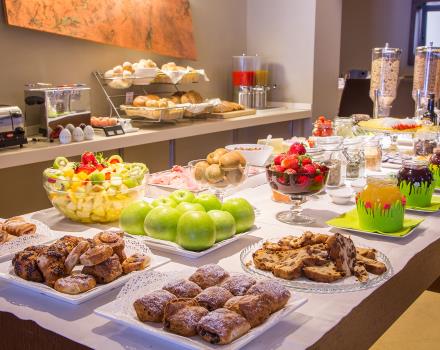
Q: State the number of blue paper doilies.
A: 0